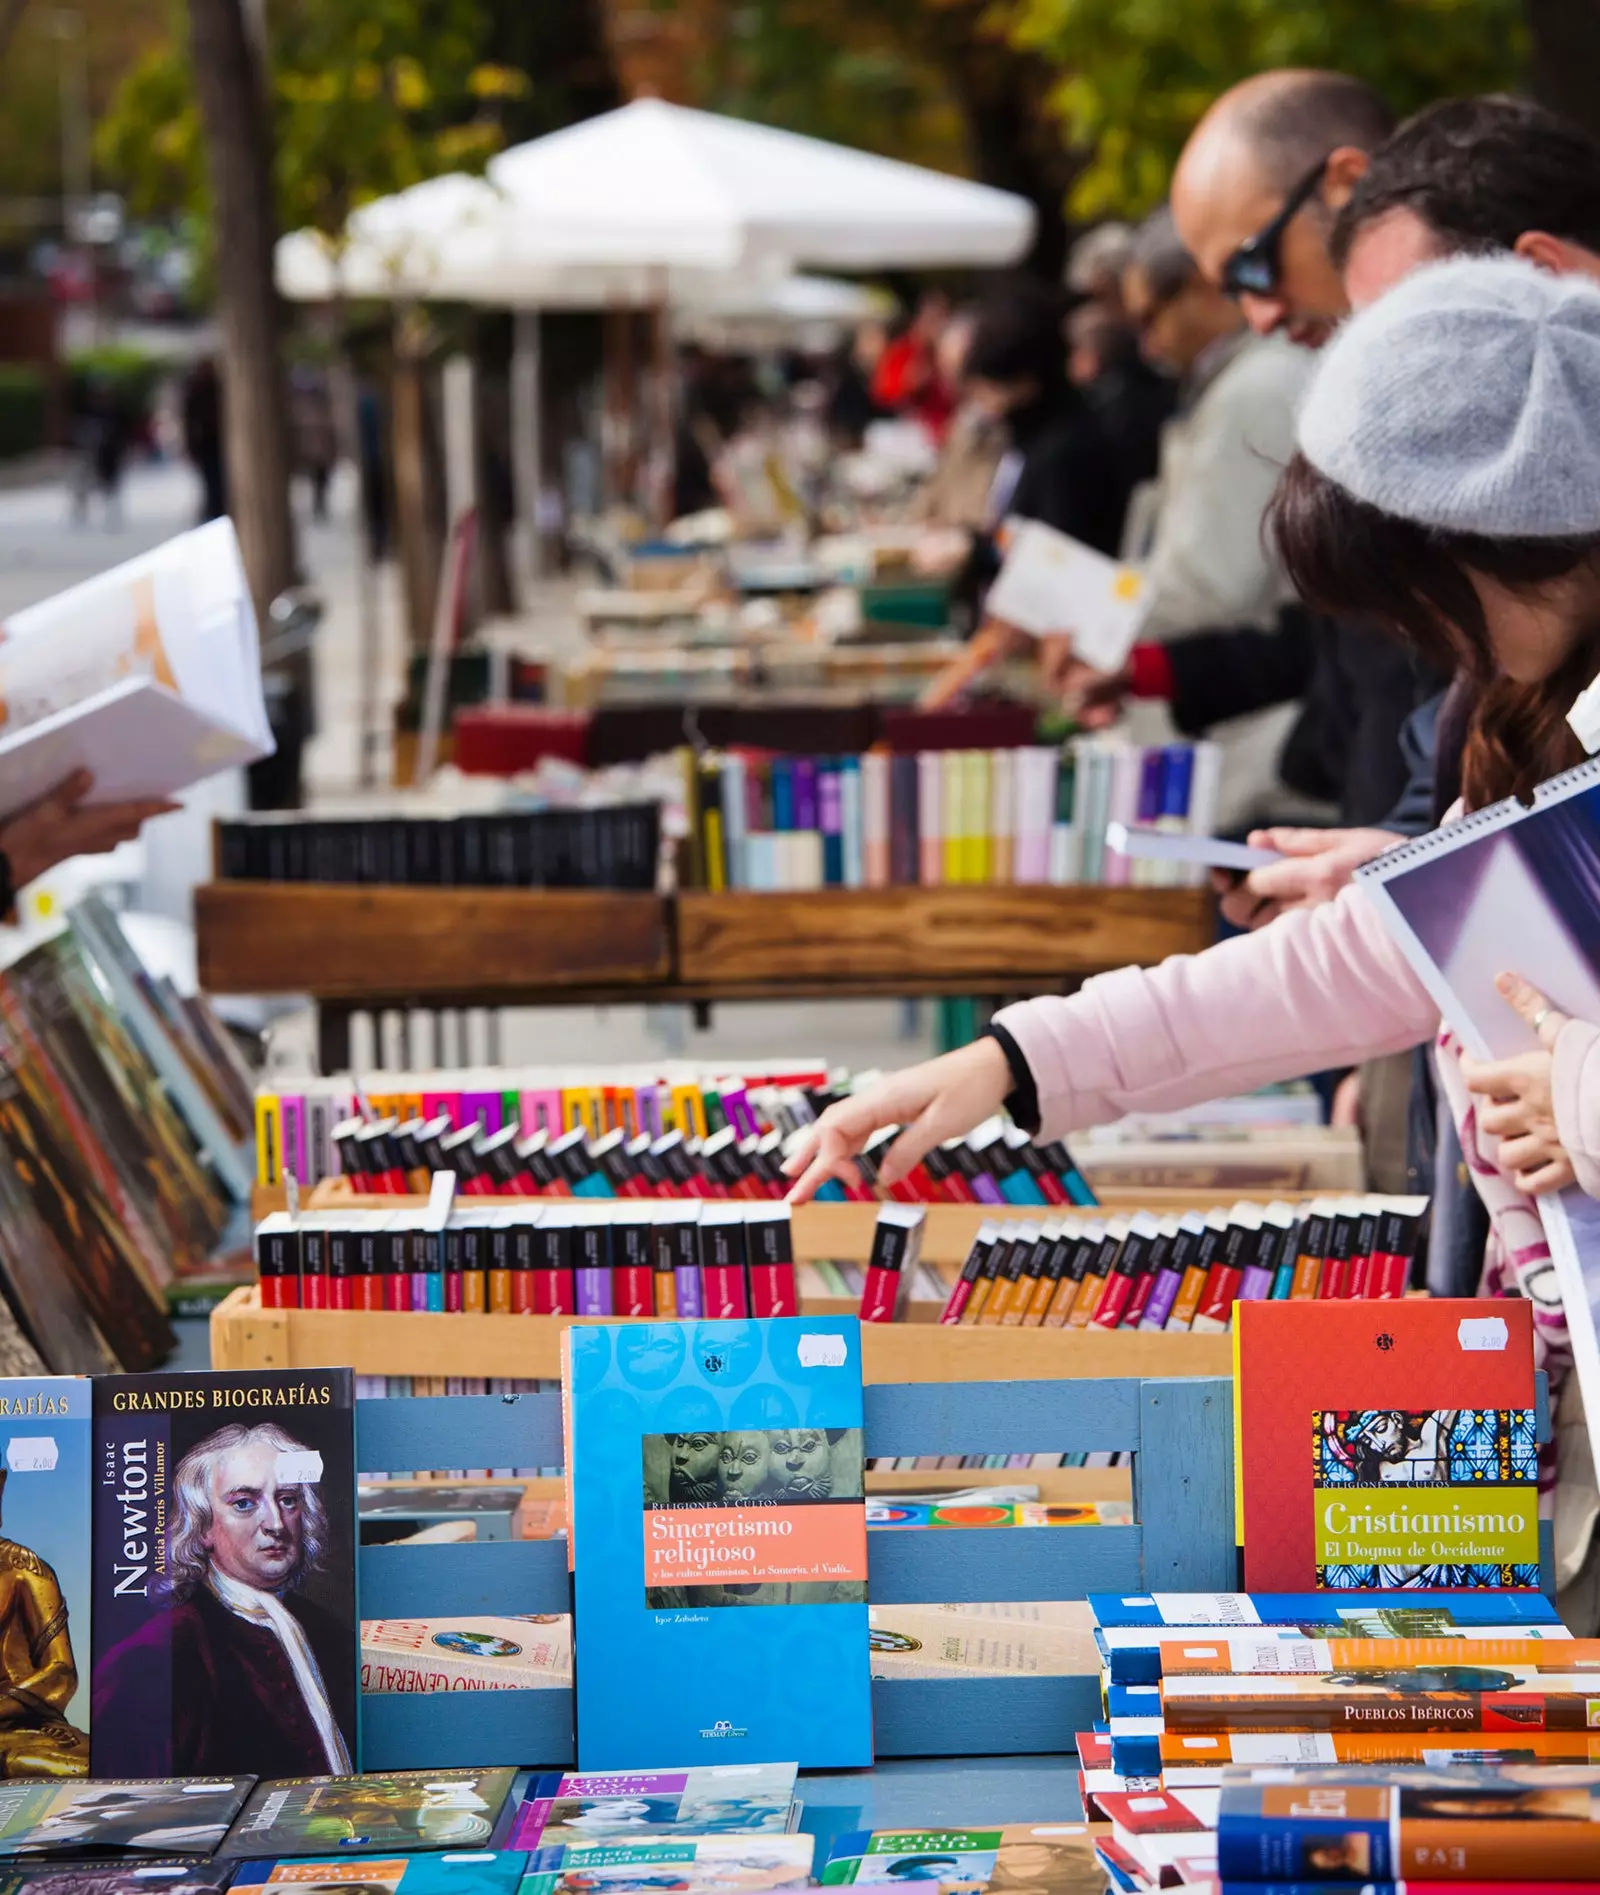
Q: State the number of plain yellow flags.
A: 0